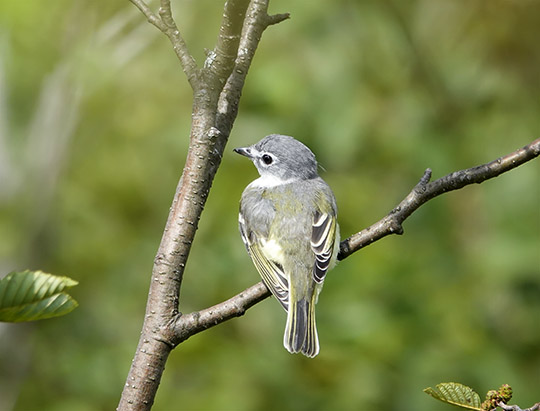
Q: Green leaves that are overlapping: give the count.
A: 2